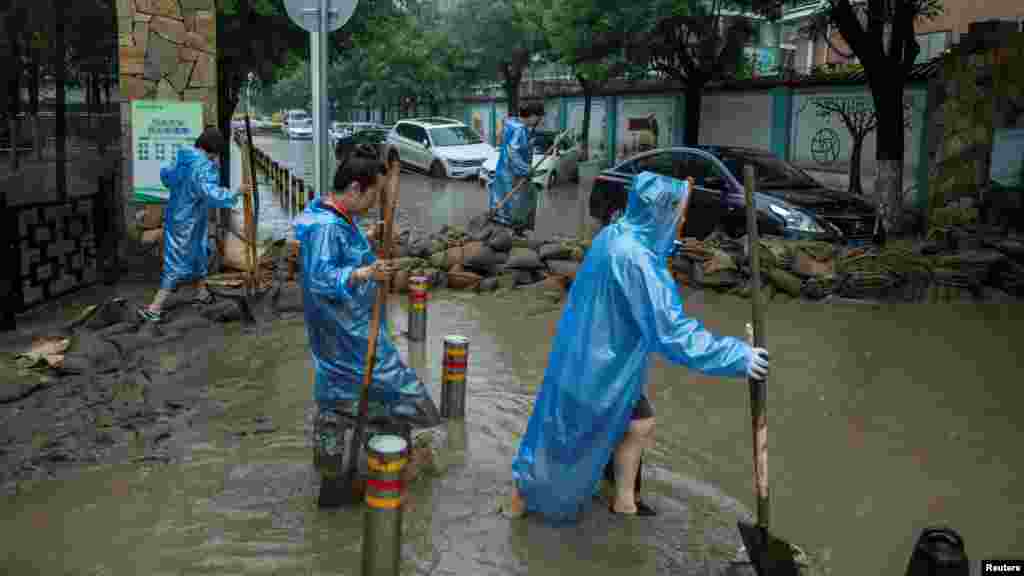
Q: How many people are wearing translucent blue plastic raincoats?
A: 4